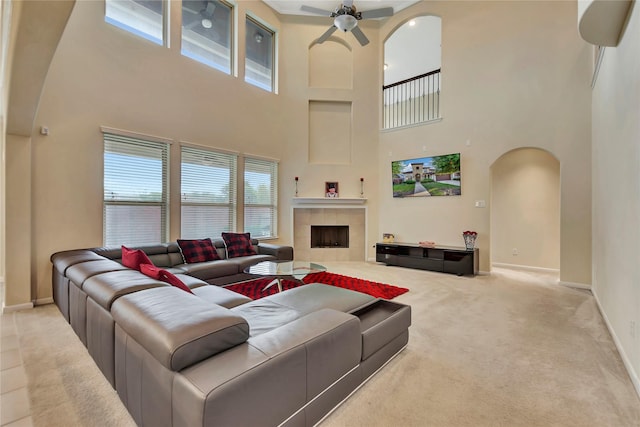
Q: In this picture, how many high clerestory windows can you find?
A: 3